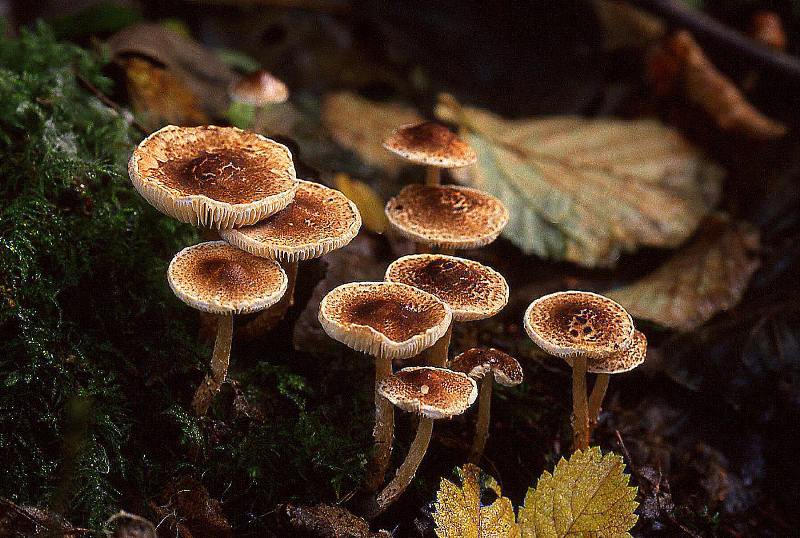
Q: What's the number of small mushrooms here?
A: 12